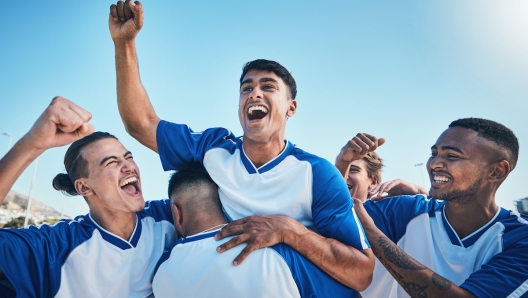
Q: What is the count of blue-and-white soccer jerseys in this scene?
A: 4